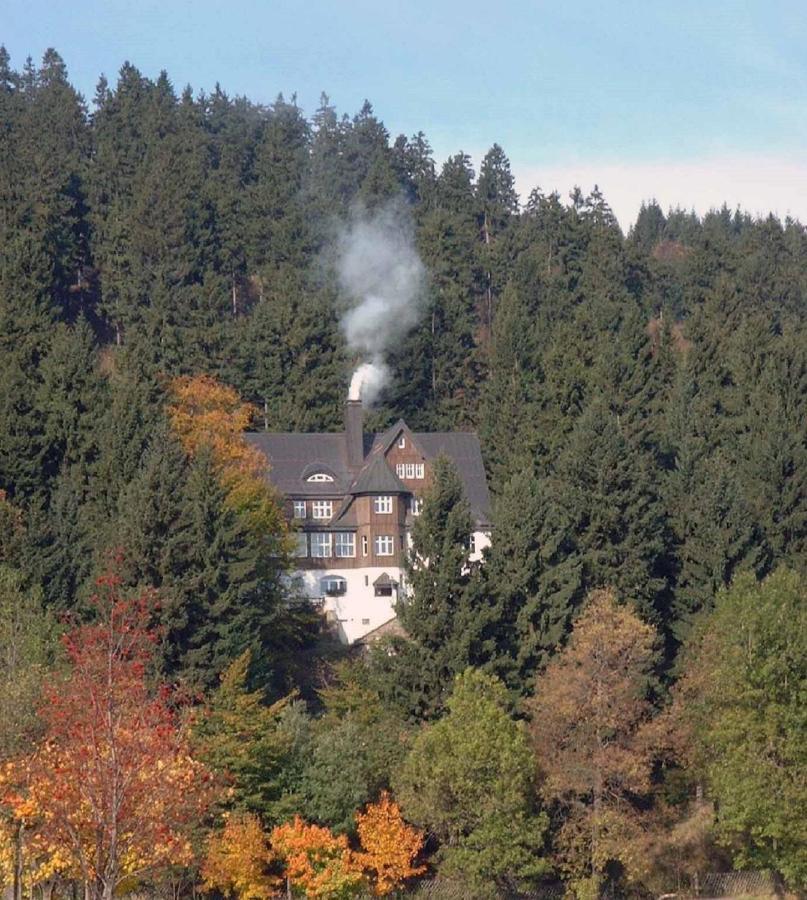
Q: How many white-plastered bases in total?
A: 1